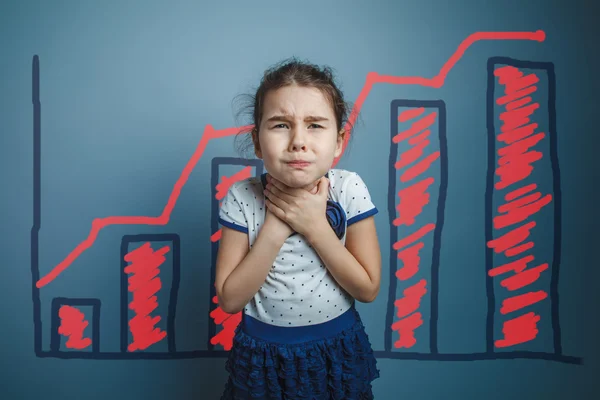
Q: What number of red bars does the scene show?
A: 5